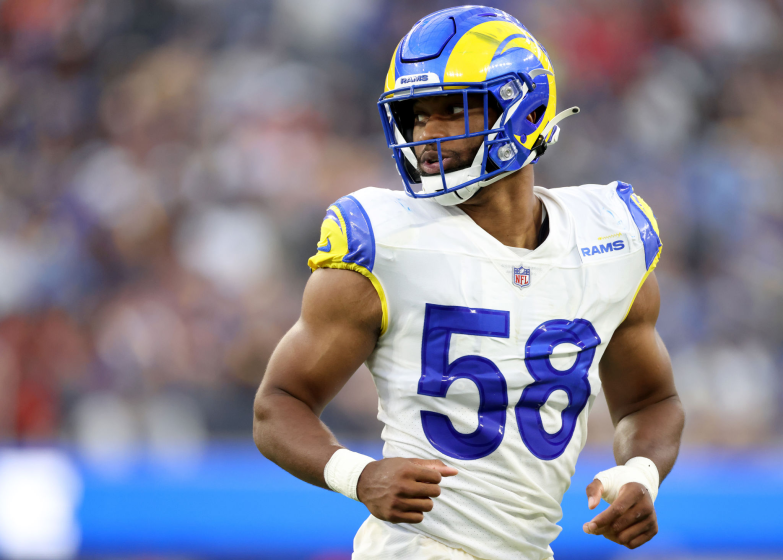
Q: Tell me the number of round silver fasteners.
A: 2